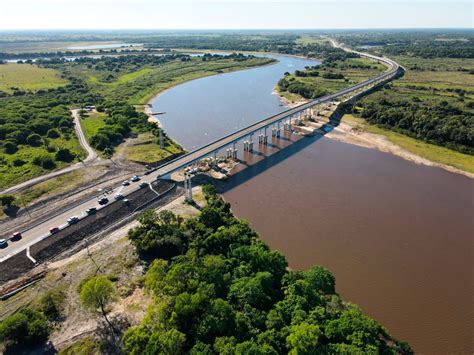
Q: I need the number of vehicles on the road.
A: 10